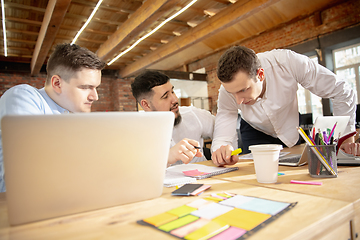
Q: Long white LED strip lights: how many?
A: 3